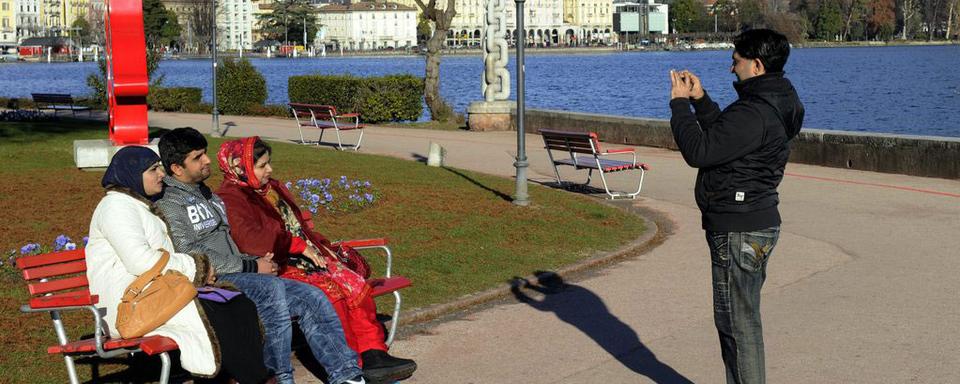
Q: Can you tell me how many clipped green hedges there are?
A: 3